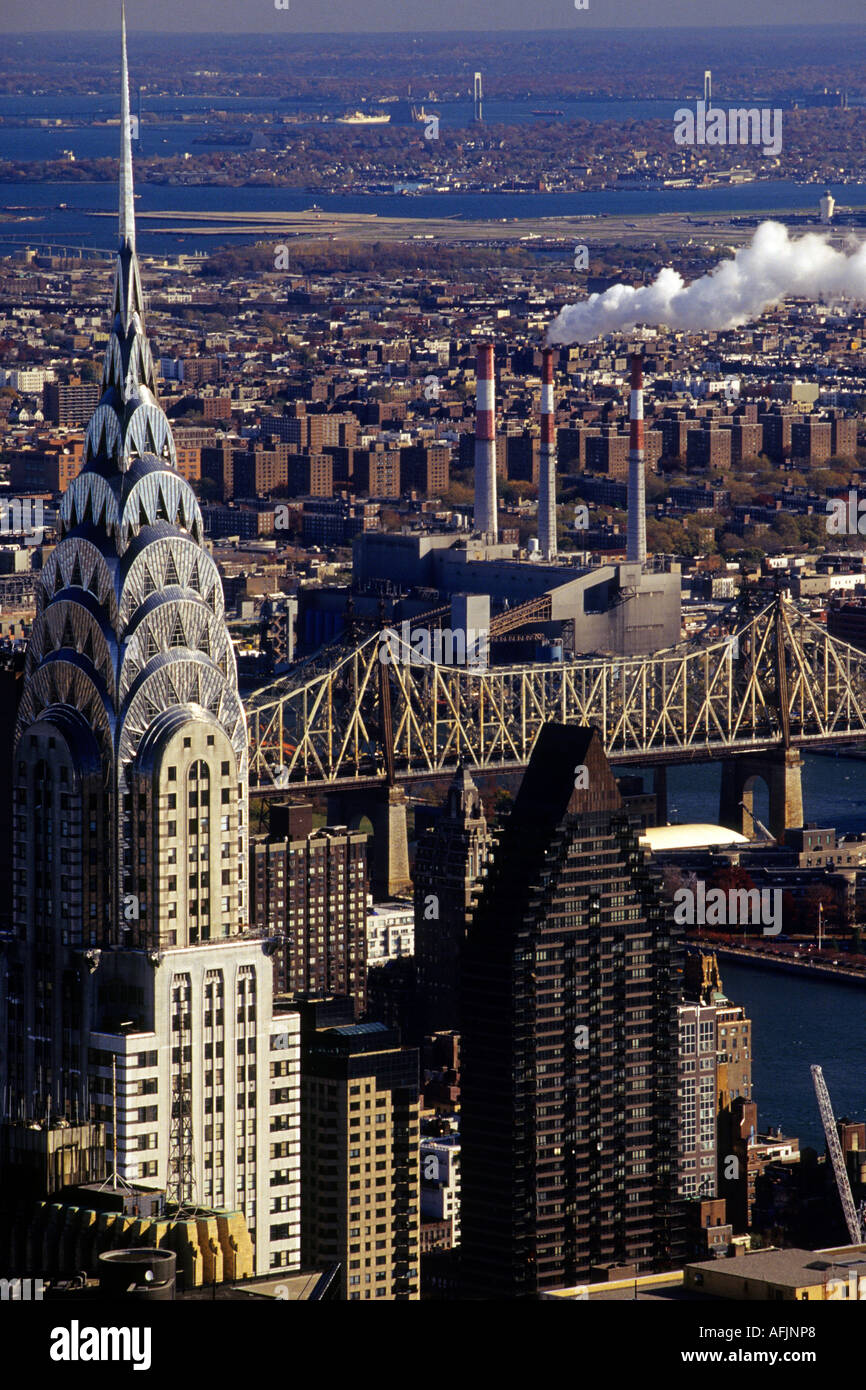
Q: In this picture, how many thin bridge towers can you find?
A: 2